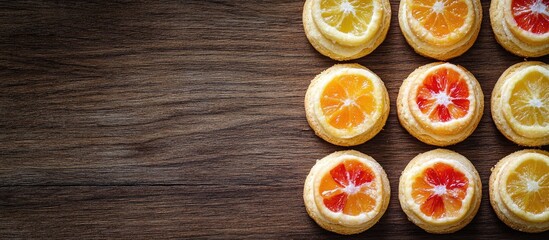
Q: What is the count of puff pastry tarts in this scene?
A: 9